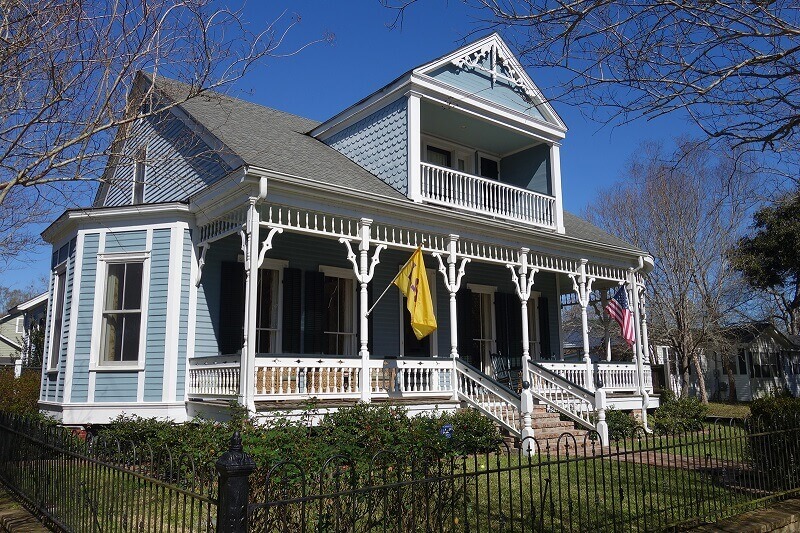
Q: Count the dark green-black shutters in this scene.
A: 8